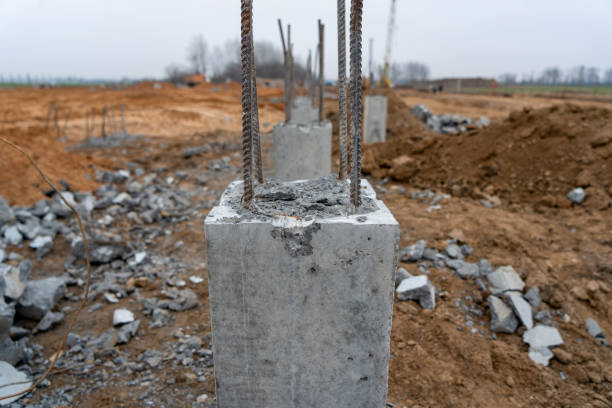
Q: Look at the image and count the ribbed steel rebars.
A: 4